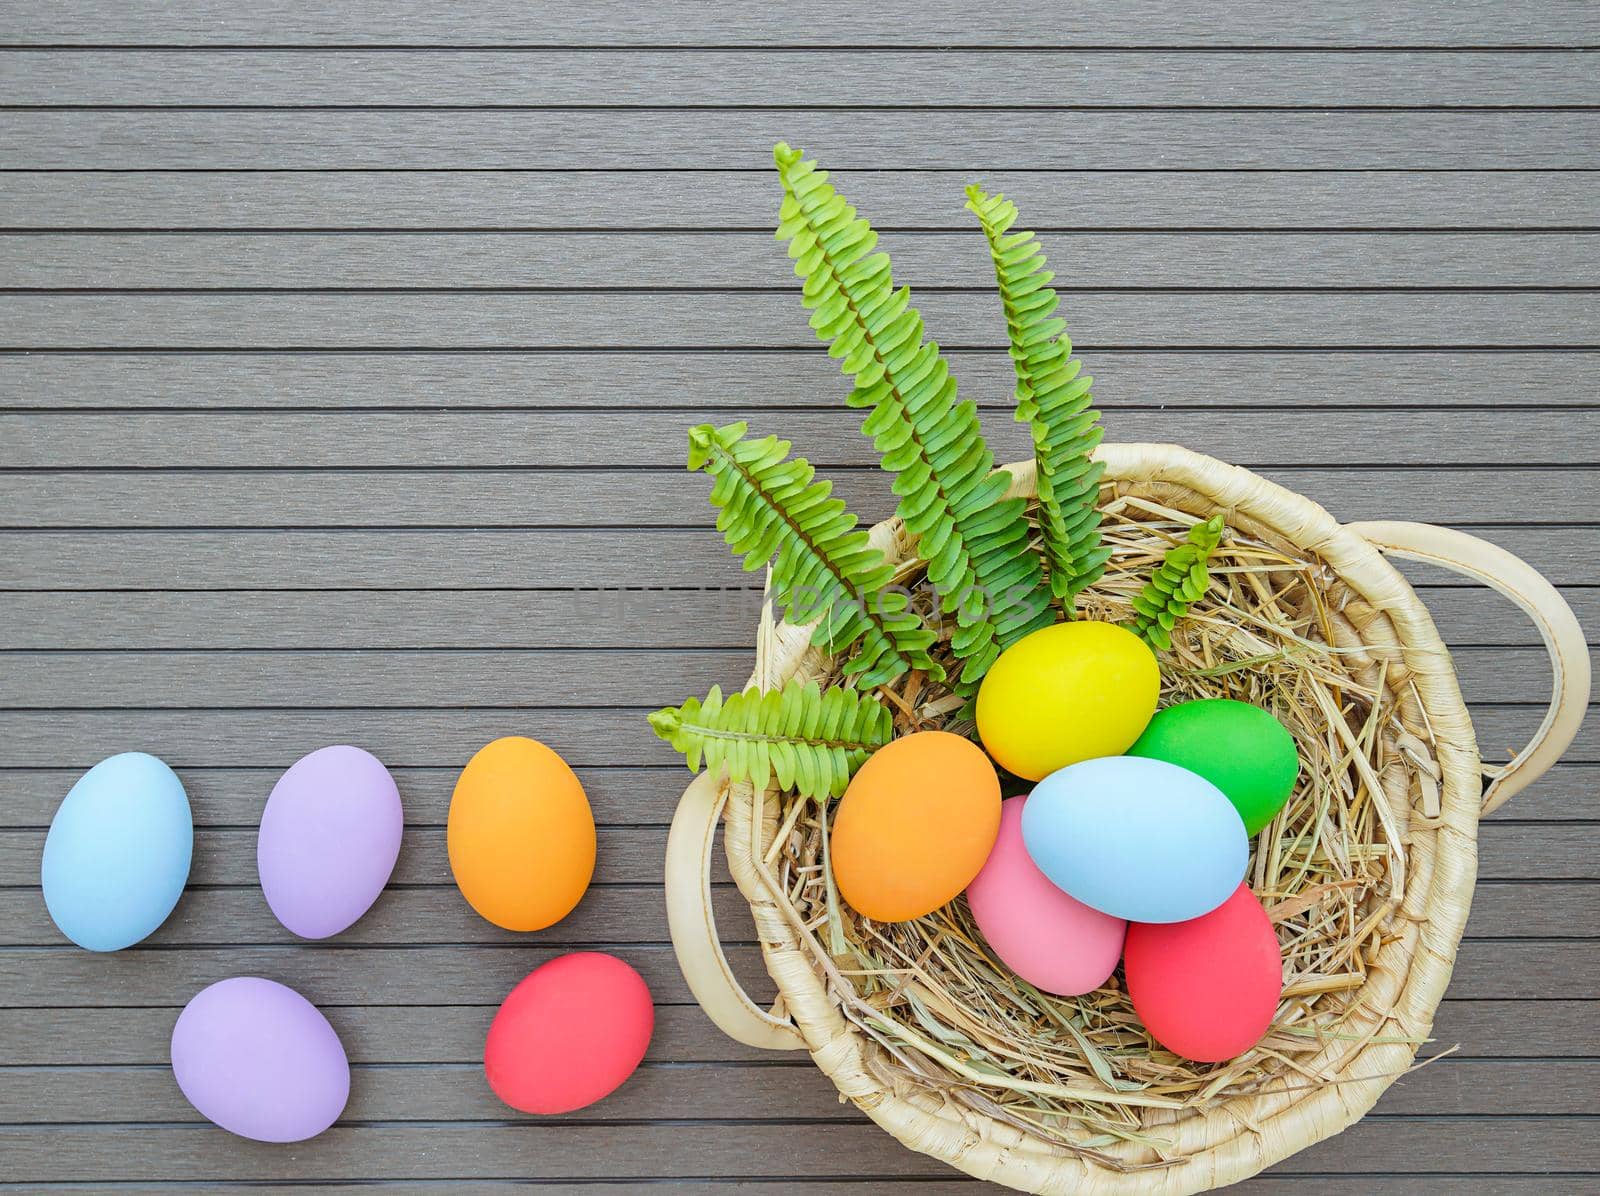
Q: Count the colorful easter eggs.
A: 11